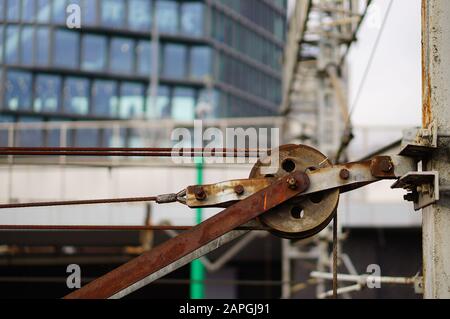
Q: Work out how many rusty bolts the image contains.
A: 5